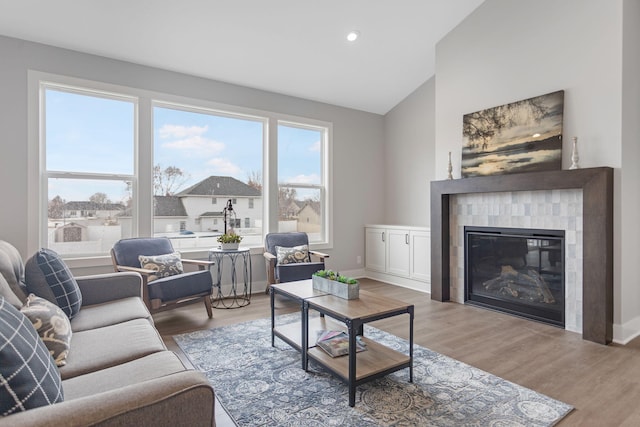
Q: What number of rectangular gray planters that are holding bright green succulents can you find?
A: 1